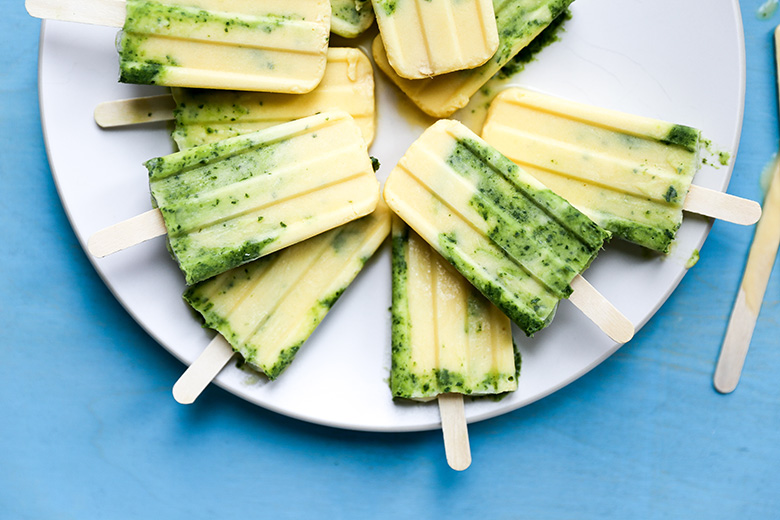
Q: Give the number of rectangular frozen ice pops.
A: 10